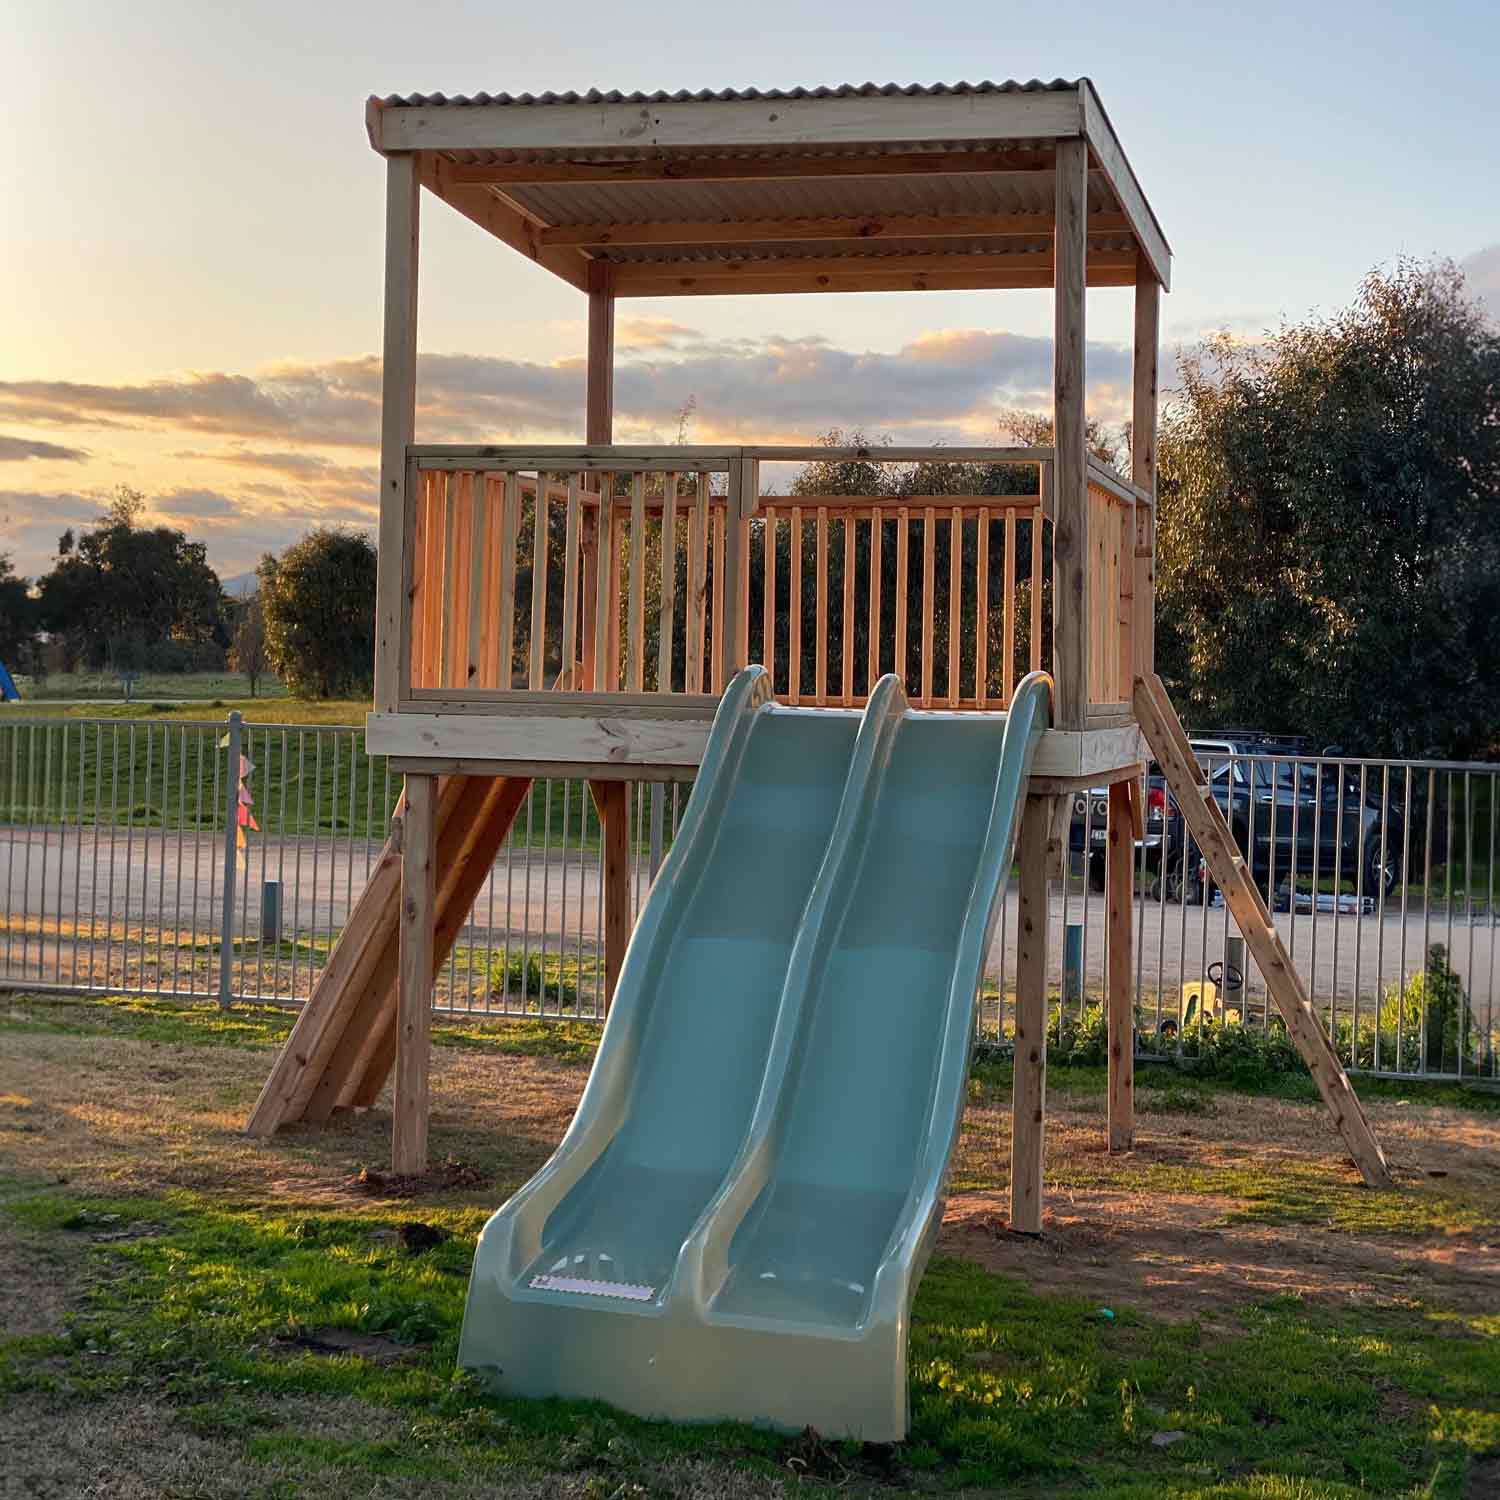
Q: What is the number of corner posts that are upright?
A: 4